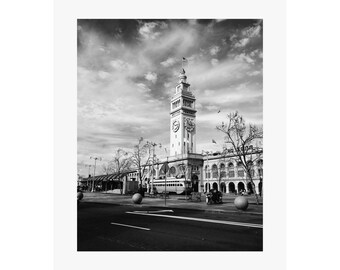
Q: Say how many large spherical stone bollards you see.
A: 3